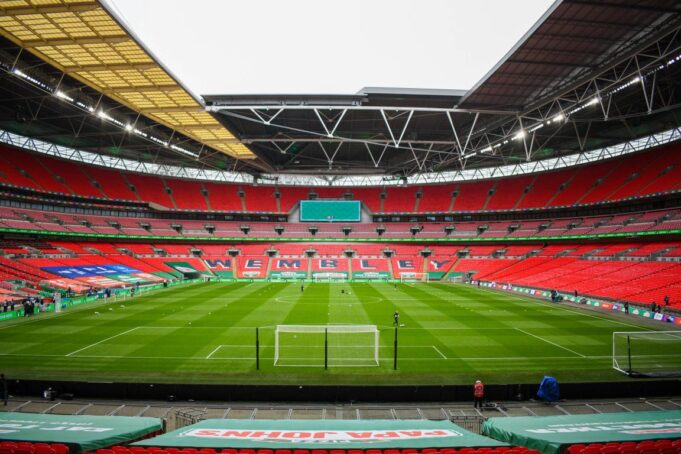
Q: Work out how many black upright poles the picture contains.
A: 4